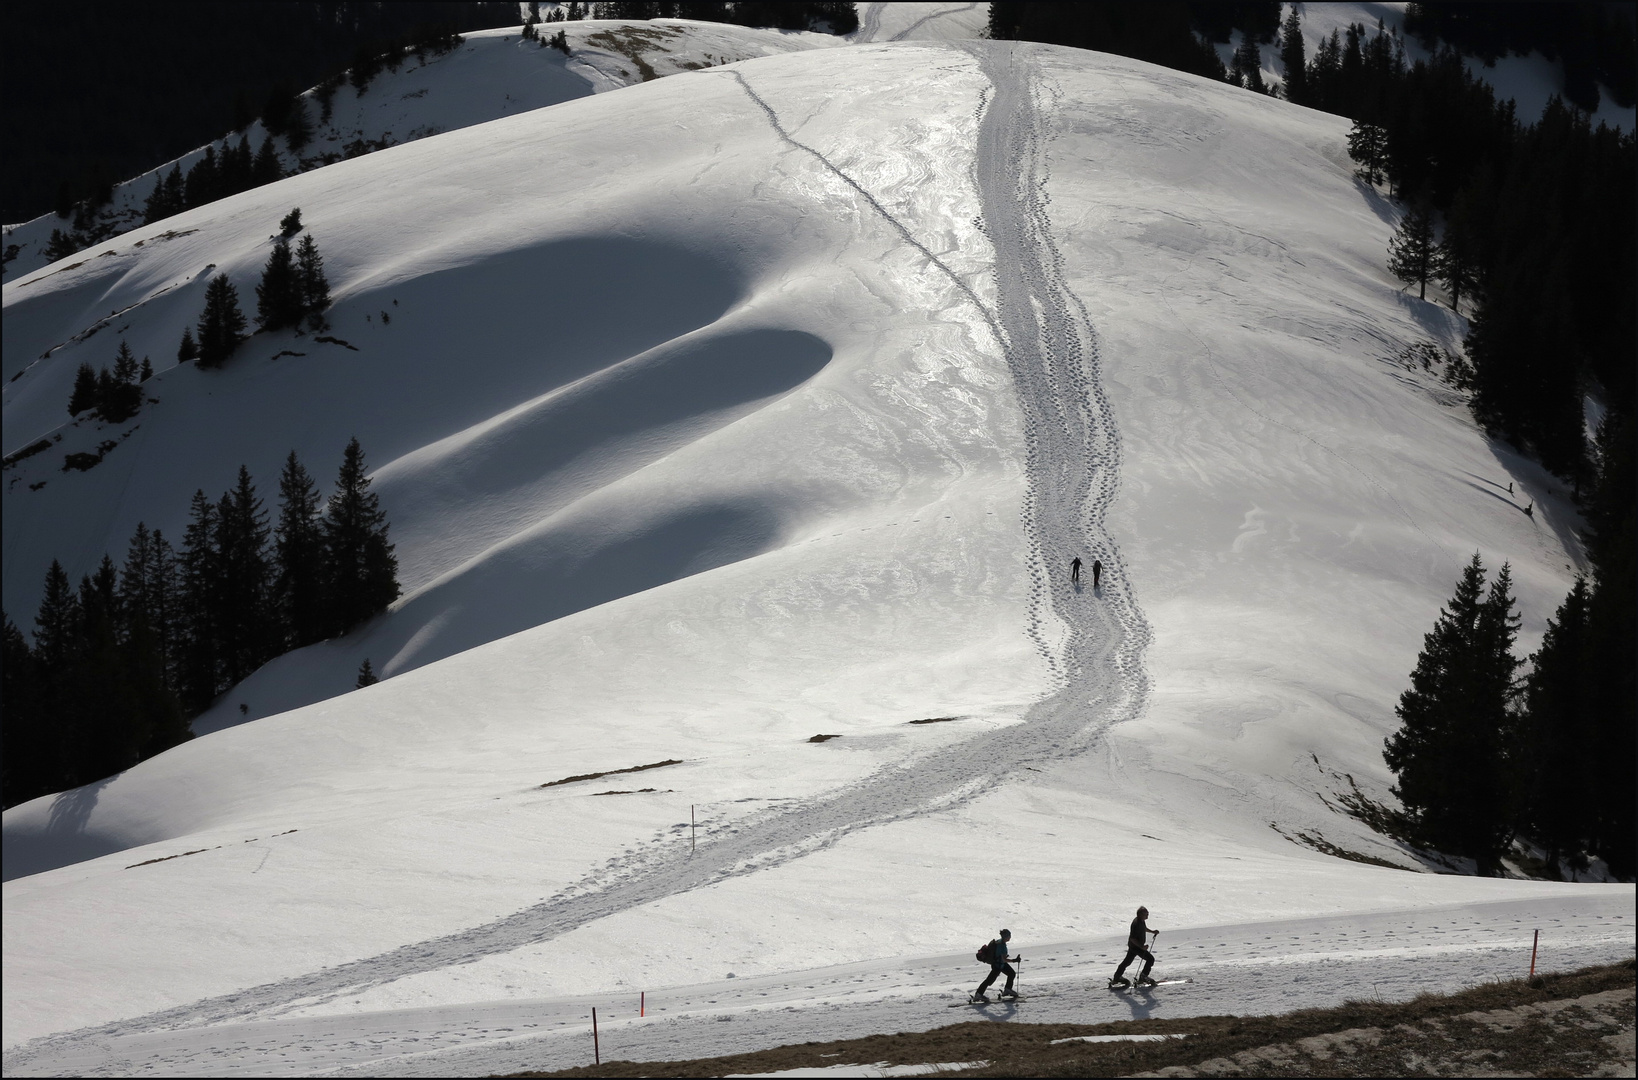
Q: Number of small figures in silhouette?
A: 4